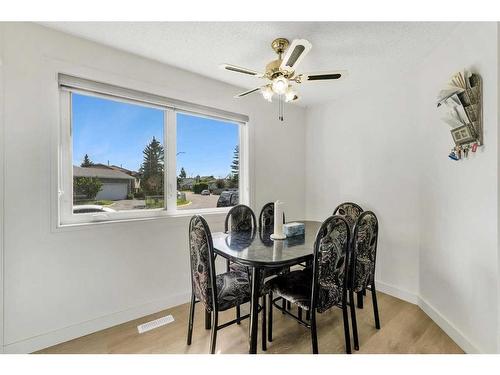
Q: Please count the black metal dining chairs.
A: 6